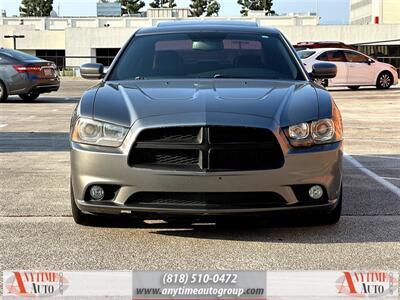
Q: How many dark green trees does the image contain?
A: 5